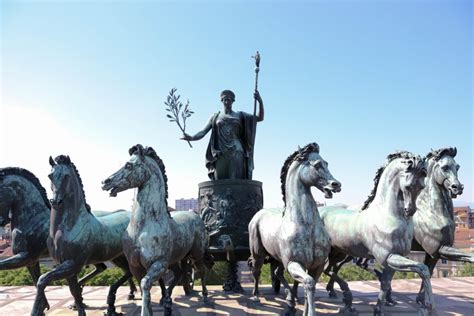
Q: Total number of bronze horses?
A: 6